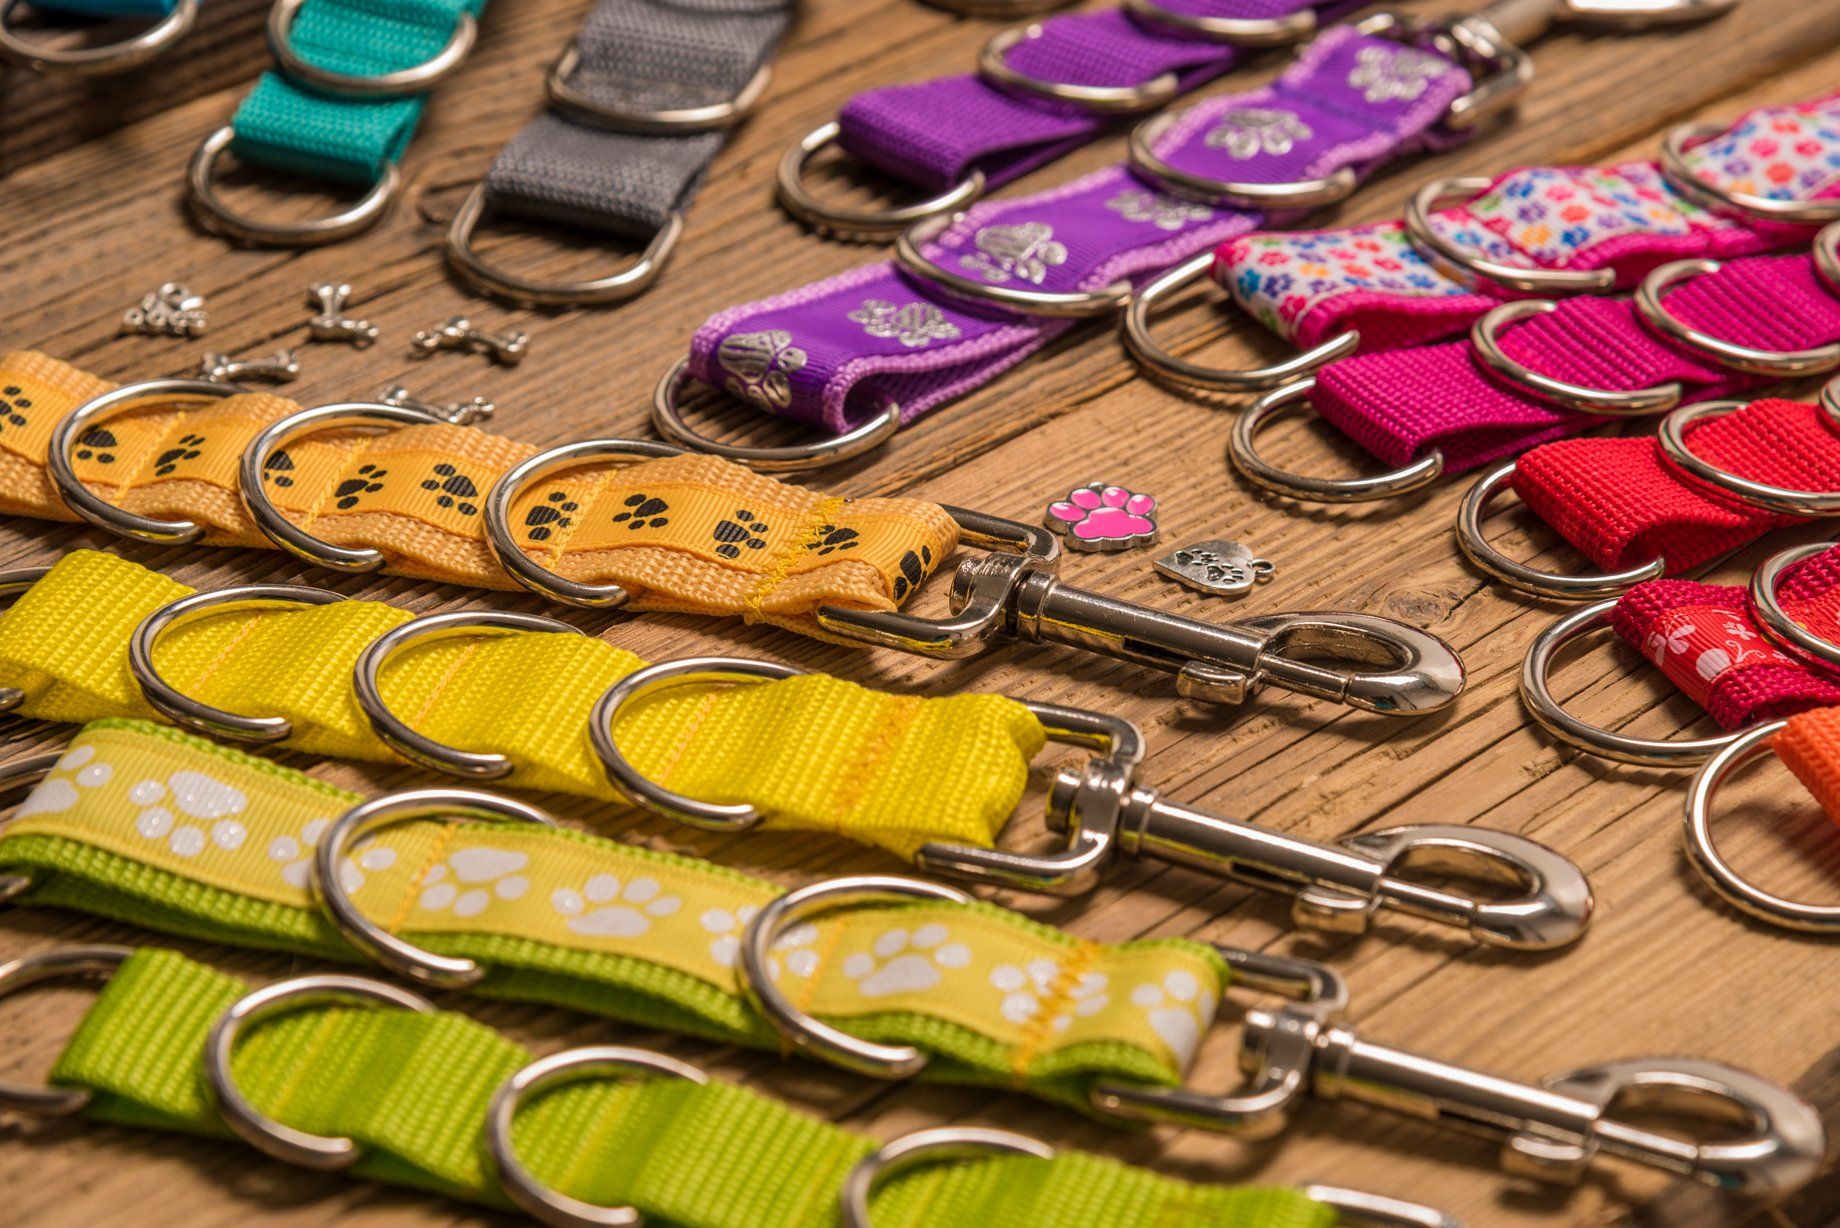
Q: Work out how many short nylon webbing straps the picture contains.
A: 14